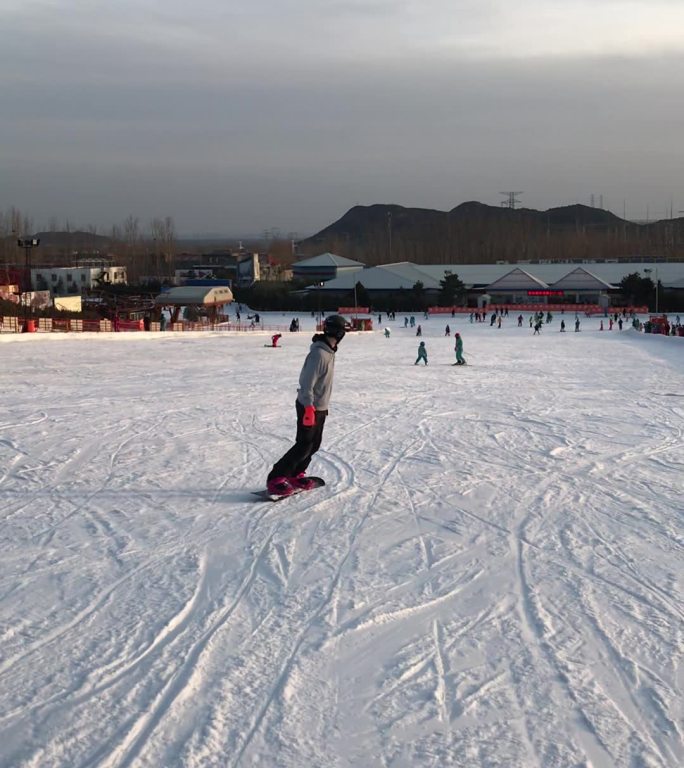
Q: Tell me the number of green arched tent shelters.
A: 0